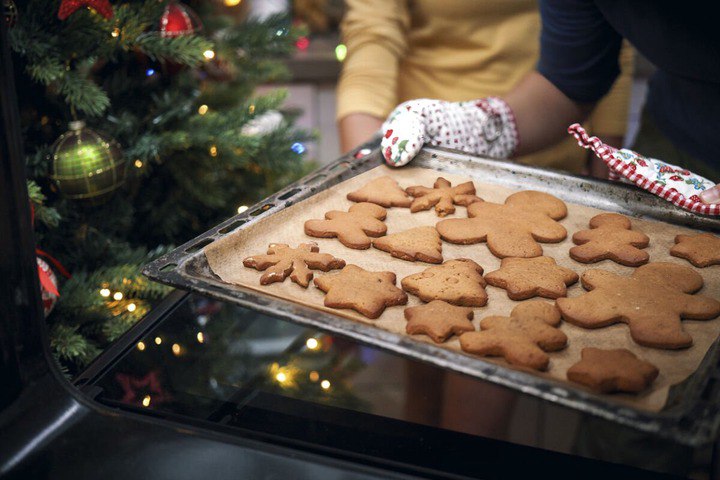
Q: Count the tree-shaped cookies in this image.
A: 3